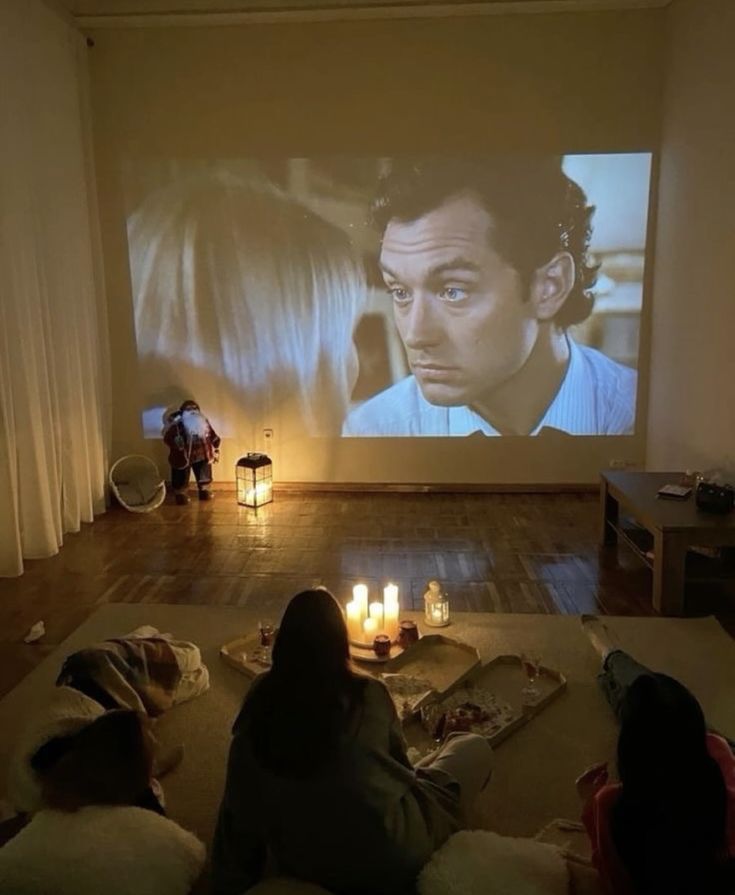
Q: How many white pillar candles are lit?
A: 5